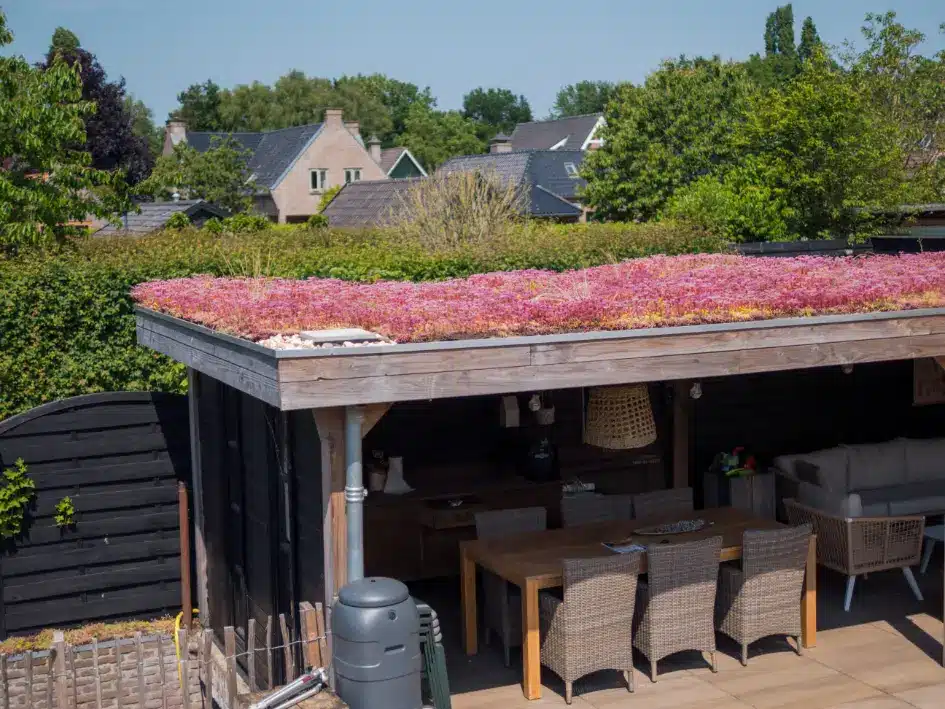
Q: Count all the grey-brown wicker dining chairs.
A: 6